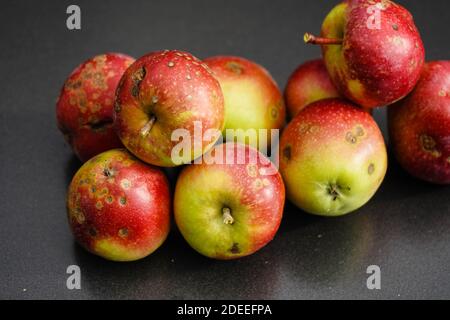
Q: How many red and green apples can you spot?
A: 9